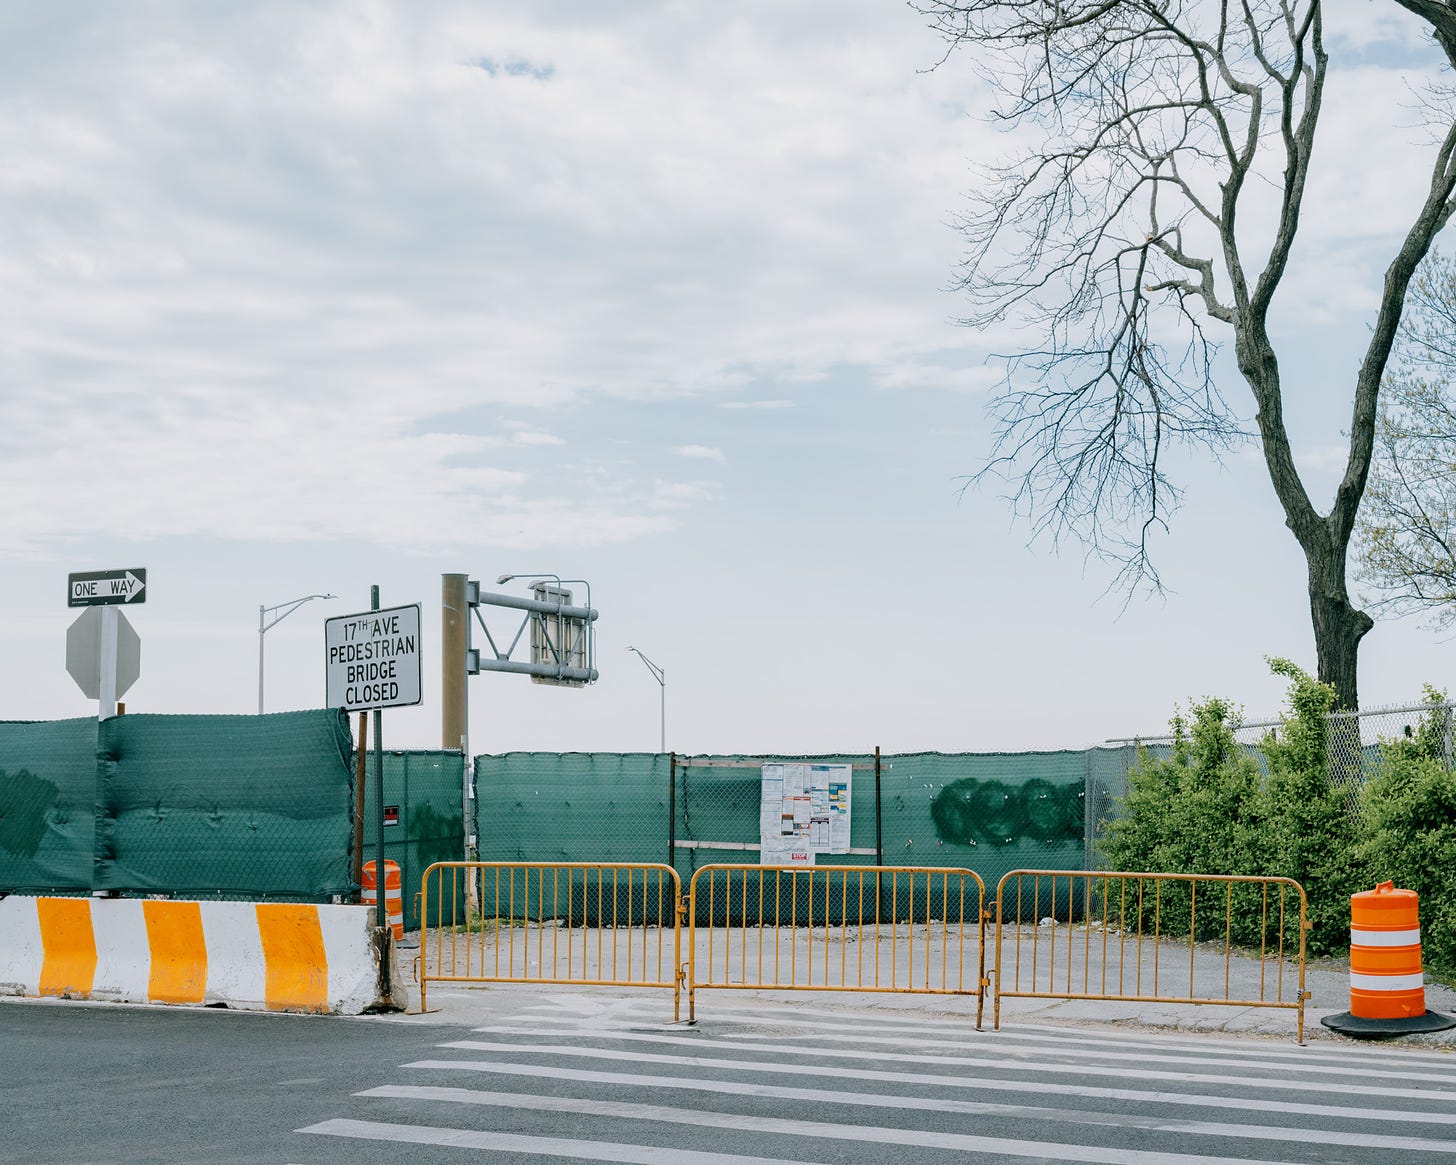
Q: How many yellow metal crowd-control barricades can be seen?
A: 3